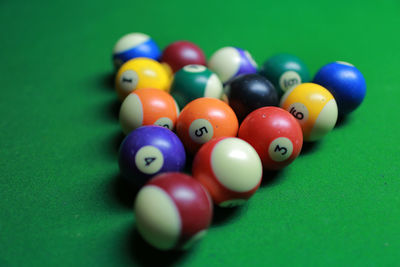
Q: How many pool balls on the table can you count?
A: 15